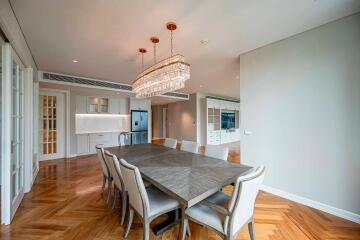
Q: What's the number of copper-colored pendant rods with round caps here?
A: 3